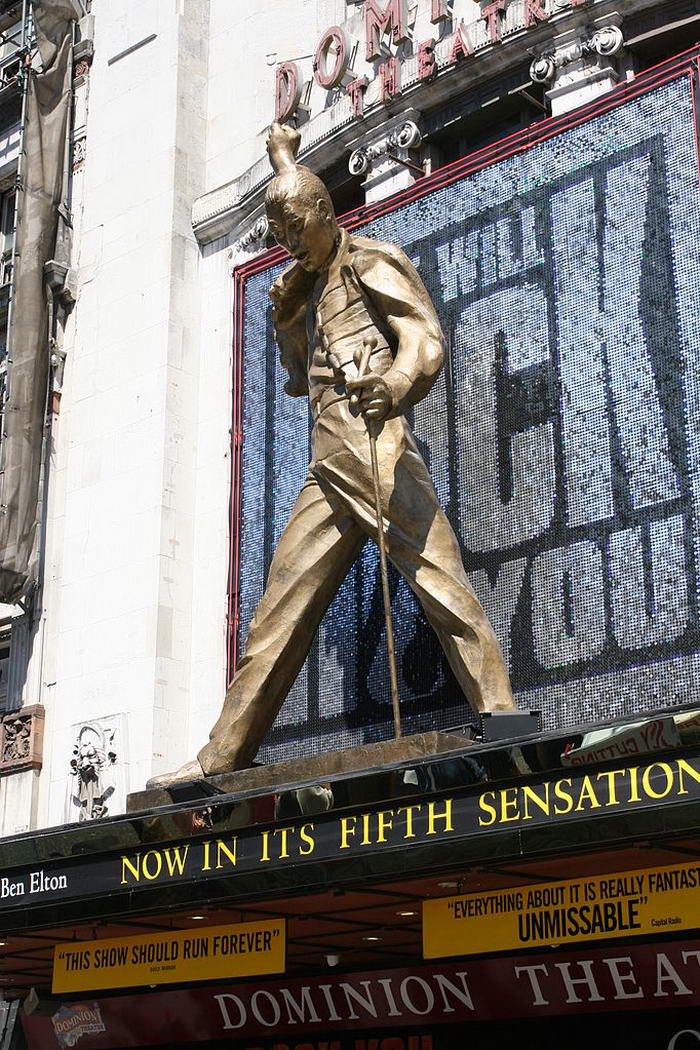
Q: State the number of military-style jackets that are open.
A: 1